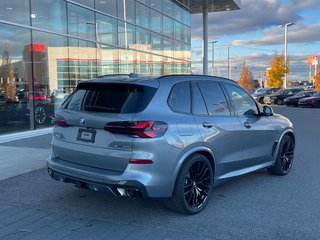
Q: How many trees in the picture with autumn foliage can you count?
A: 3